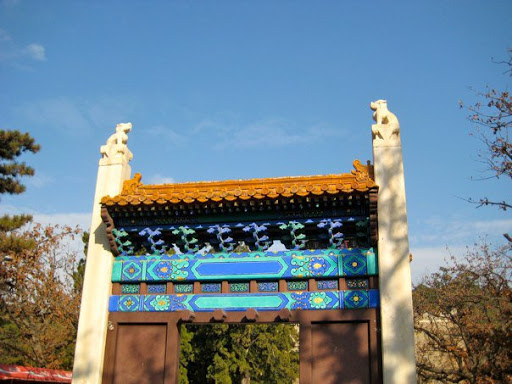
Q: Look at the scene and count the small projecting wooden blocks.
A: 4